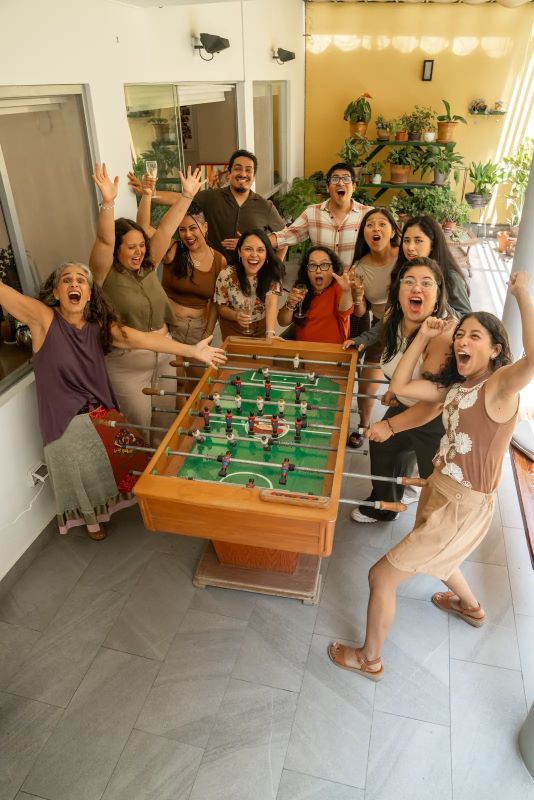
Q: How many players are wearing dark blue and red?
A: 11